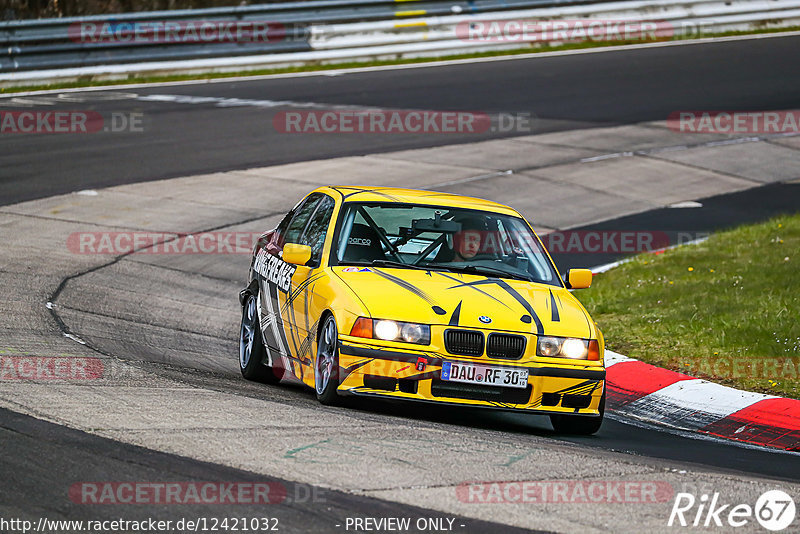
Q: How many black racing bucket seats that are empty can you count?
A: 1